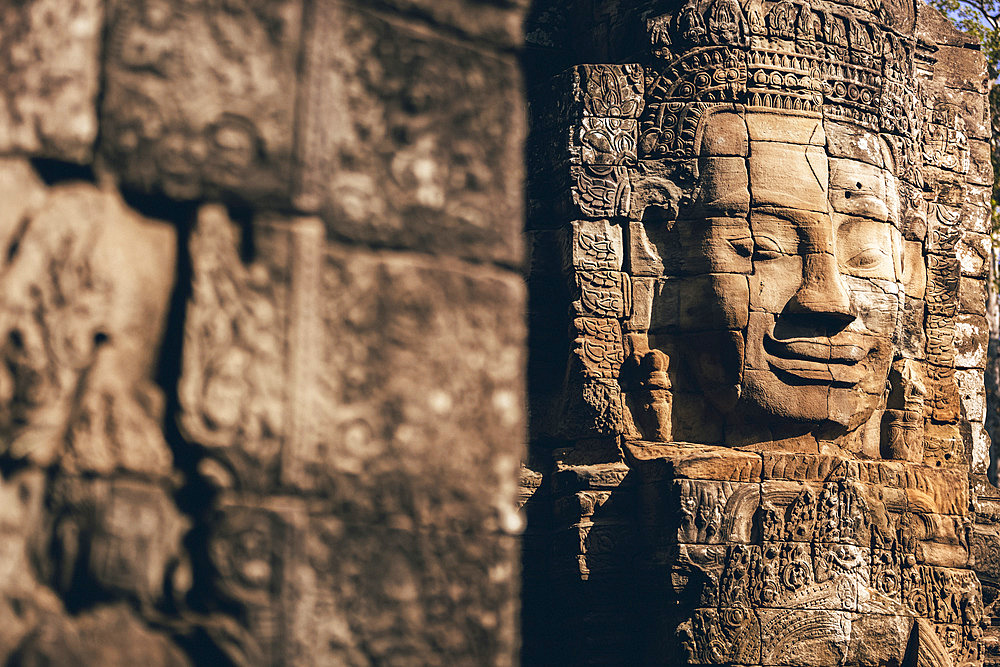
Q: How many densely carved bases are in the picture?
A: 1